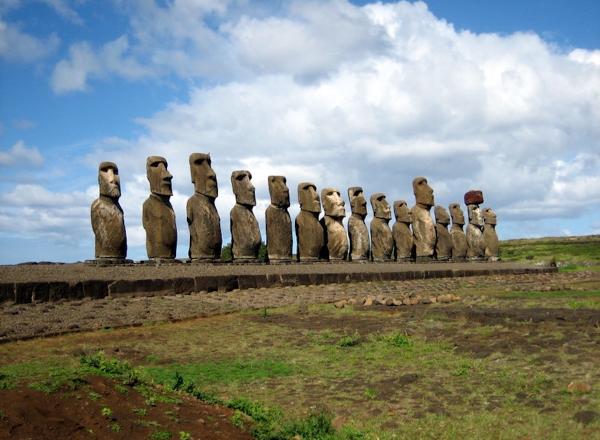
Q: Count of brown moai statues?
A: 15